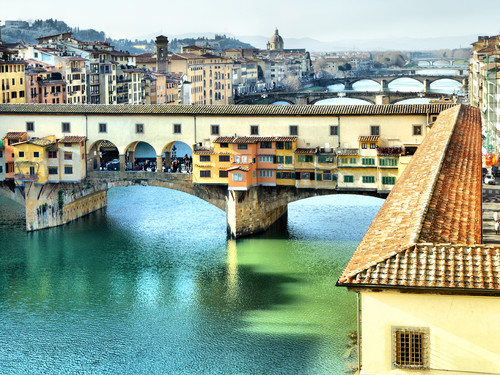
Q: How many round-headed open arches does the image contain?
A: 3